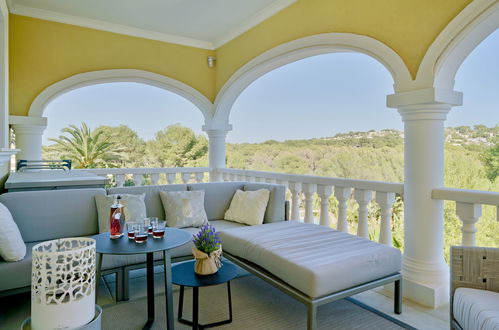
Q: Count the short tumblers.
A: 4